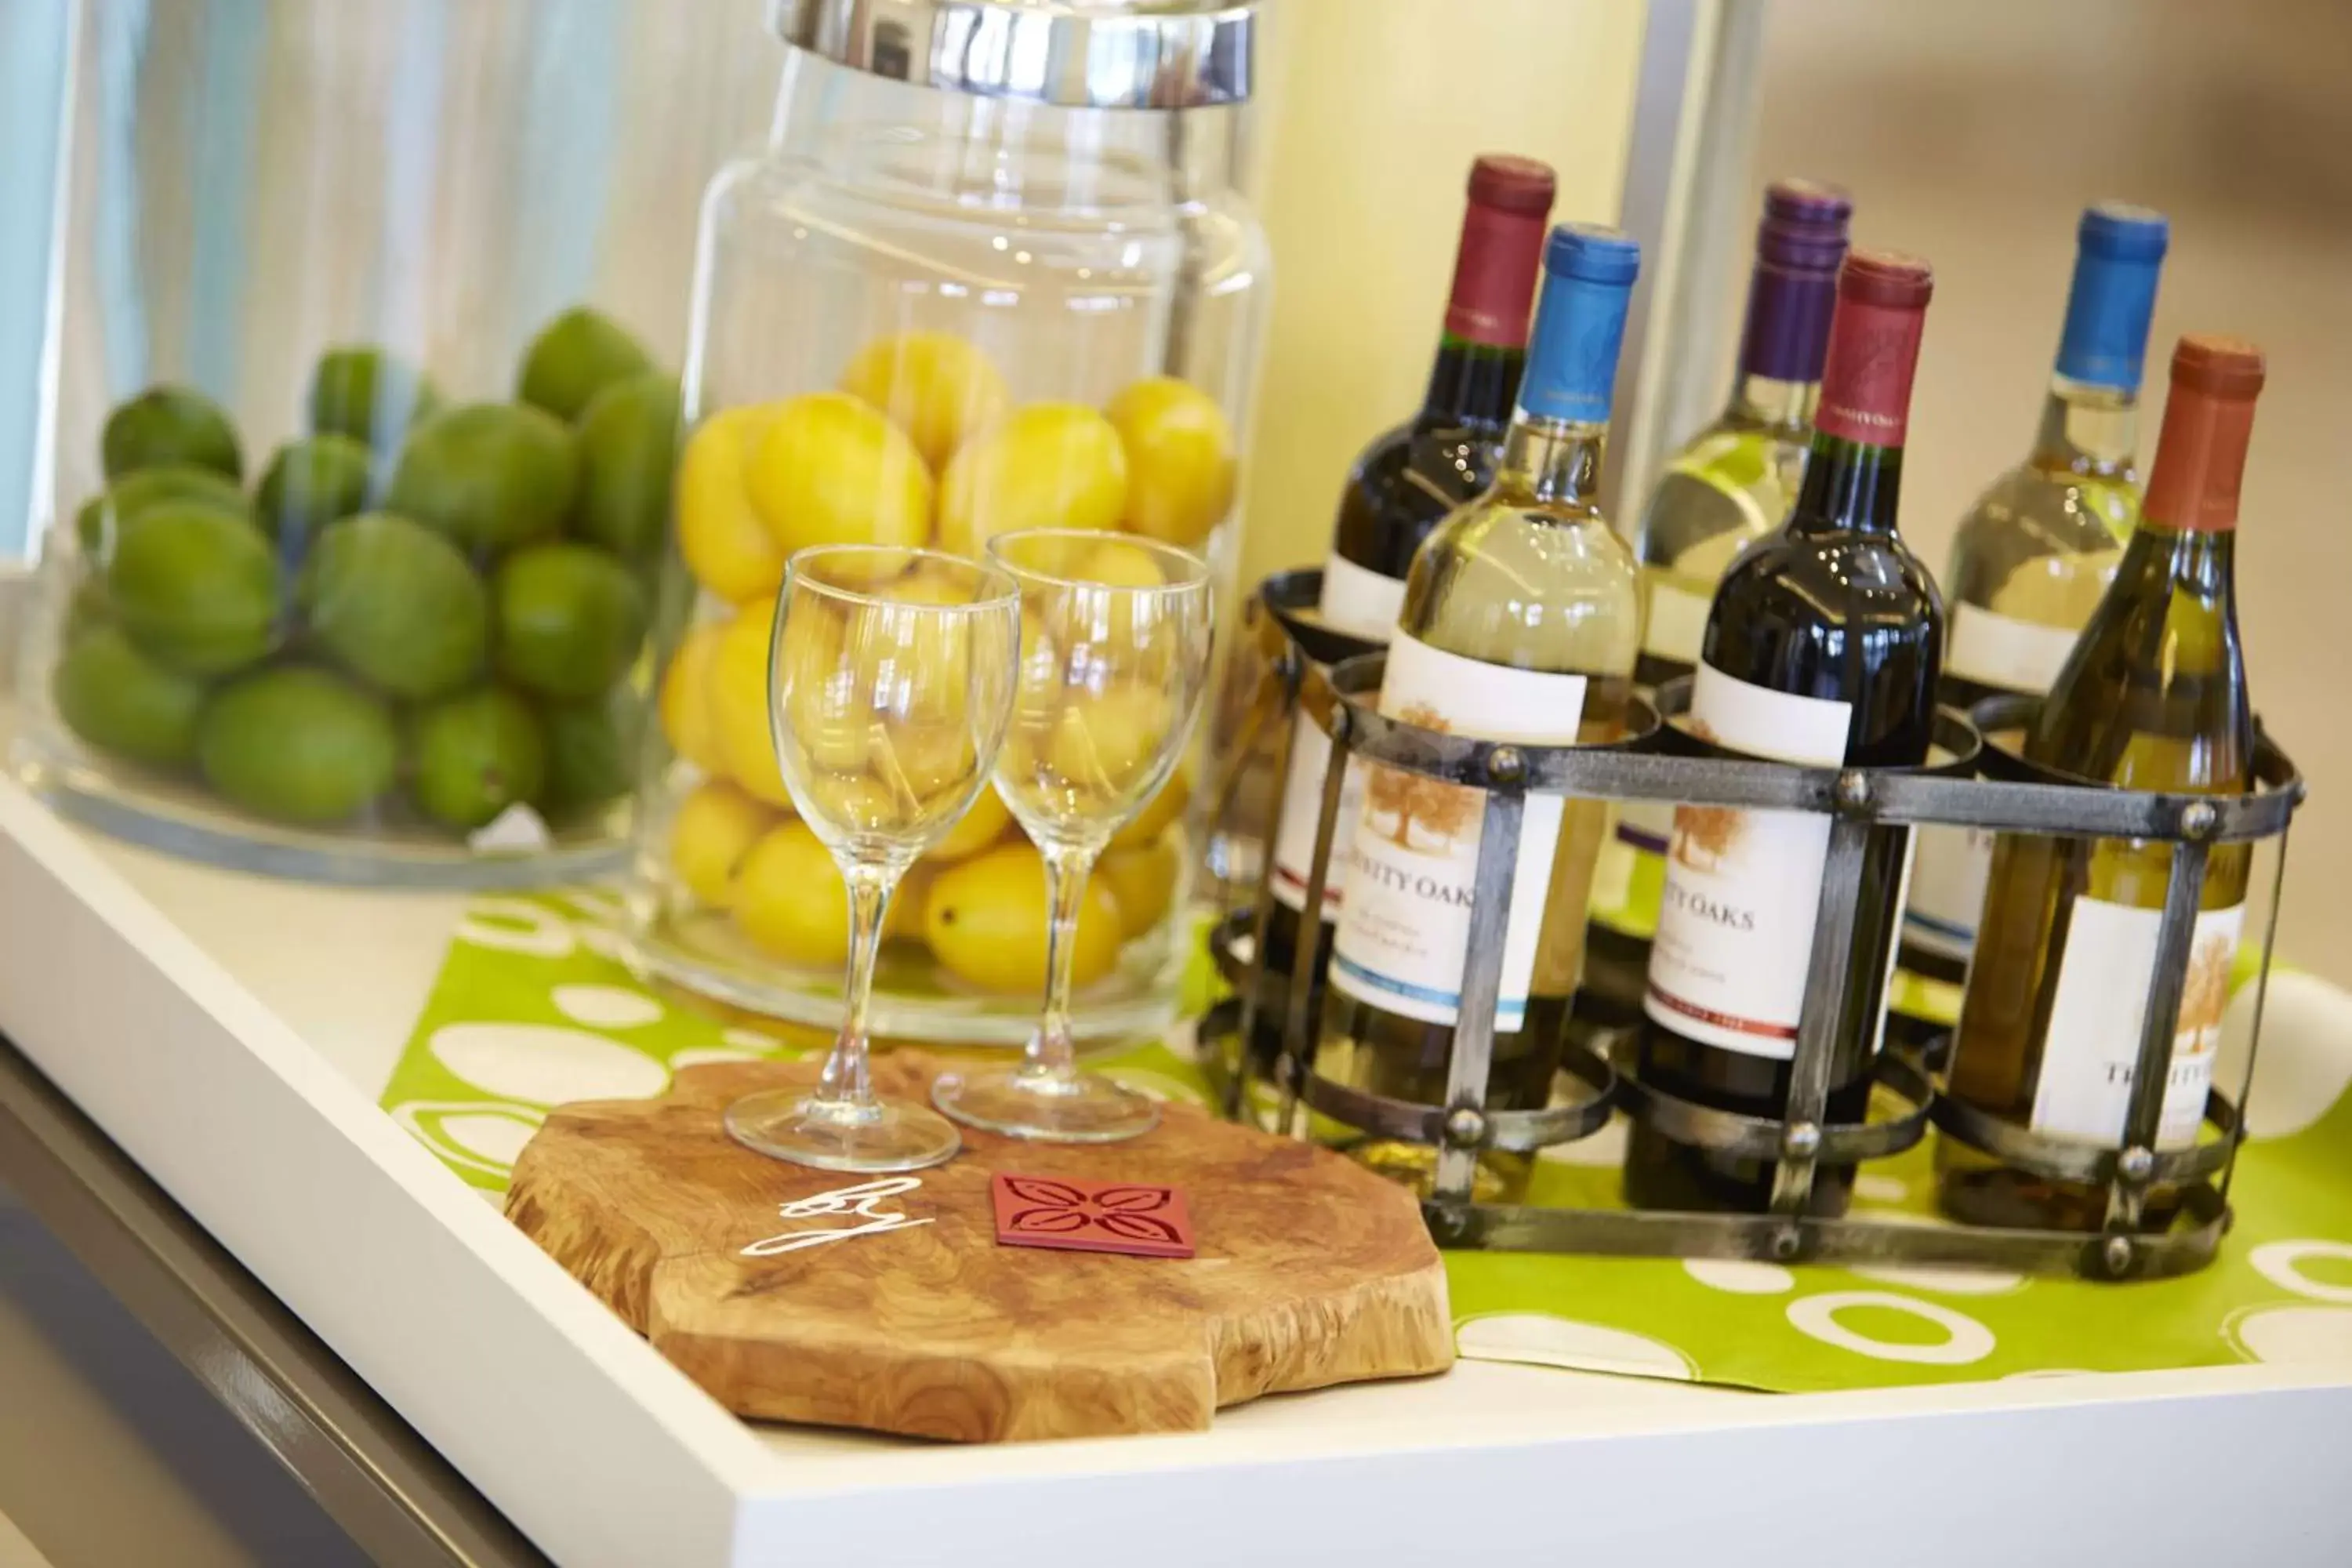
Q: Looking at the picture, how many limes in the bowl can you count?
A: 14